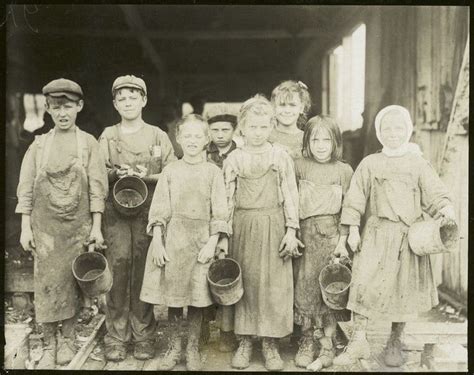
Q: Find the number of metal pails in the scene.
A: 5